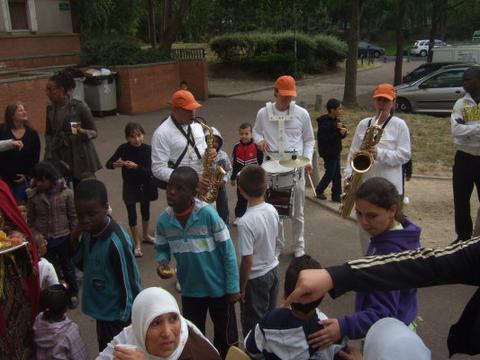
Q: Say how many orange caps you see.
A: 3